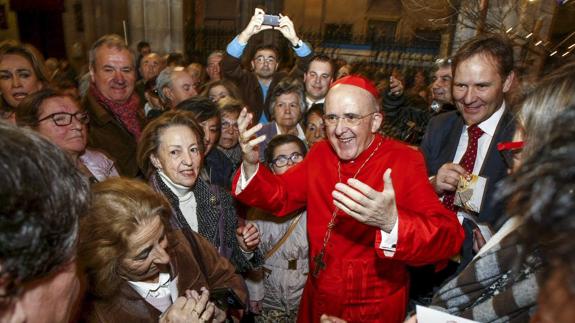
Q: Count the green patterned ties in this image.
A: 0